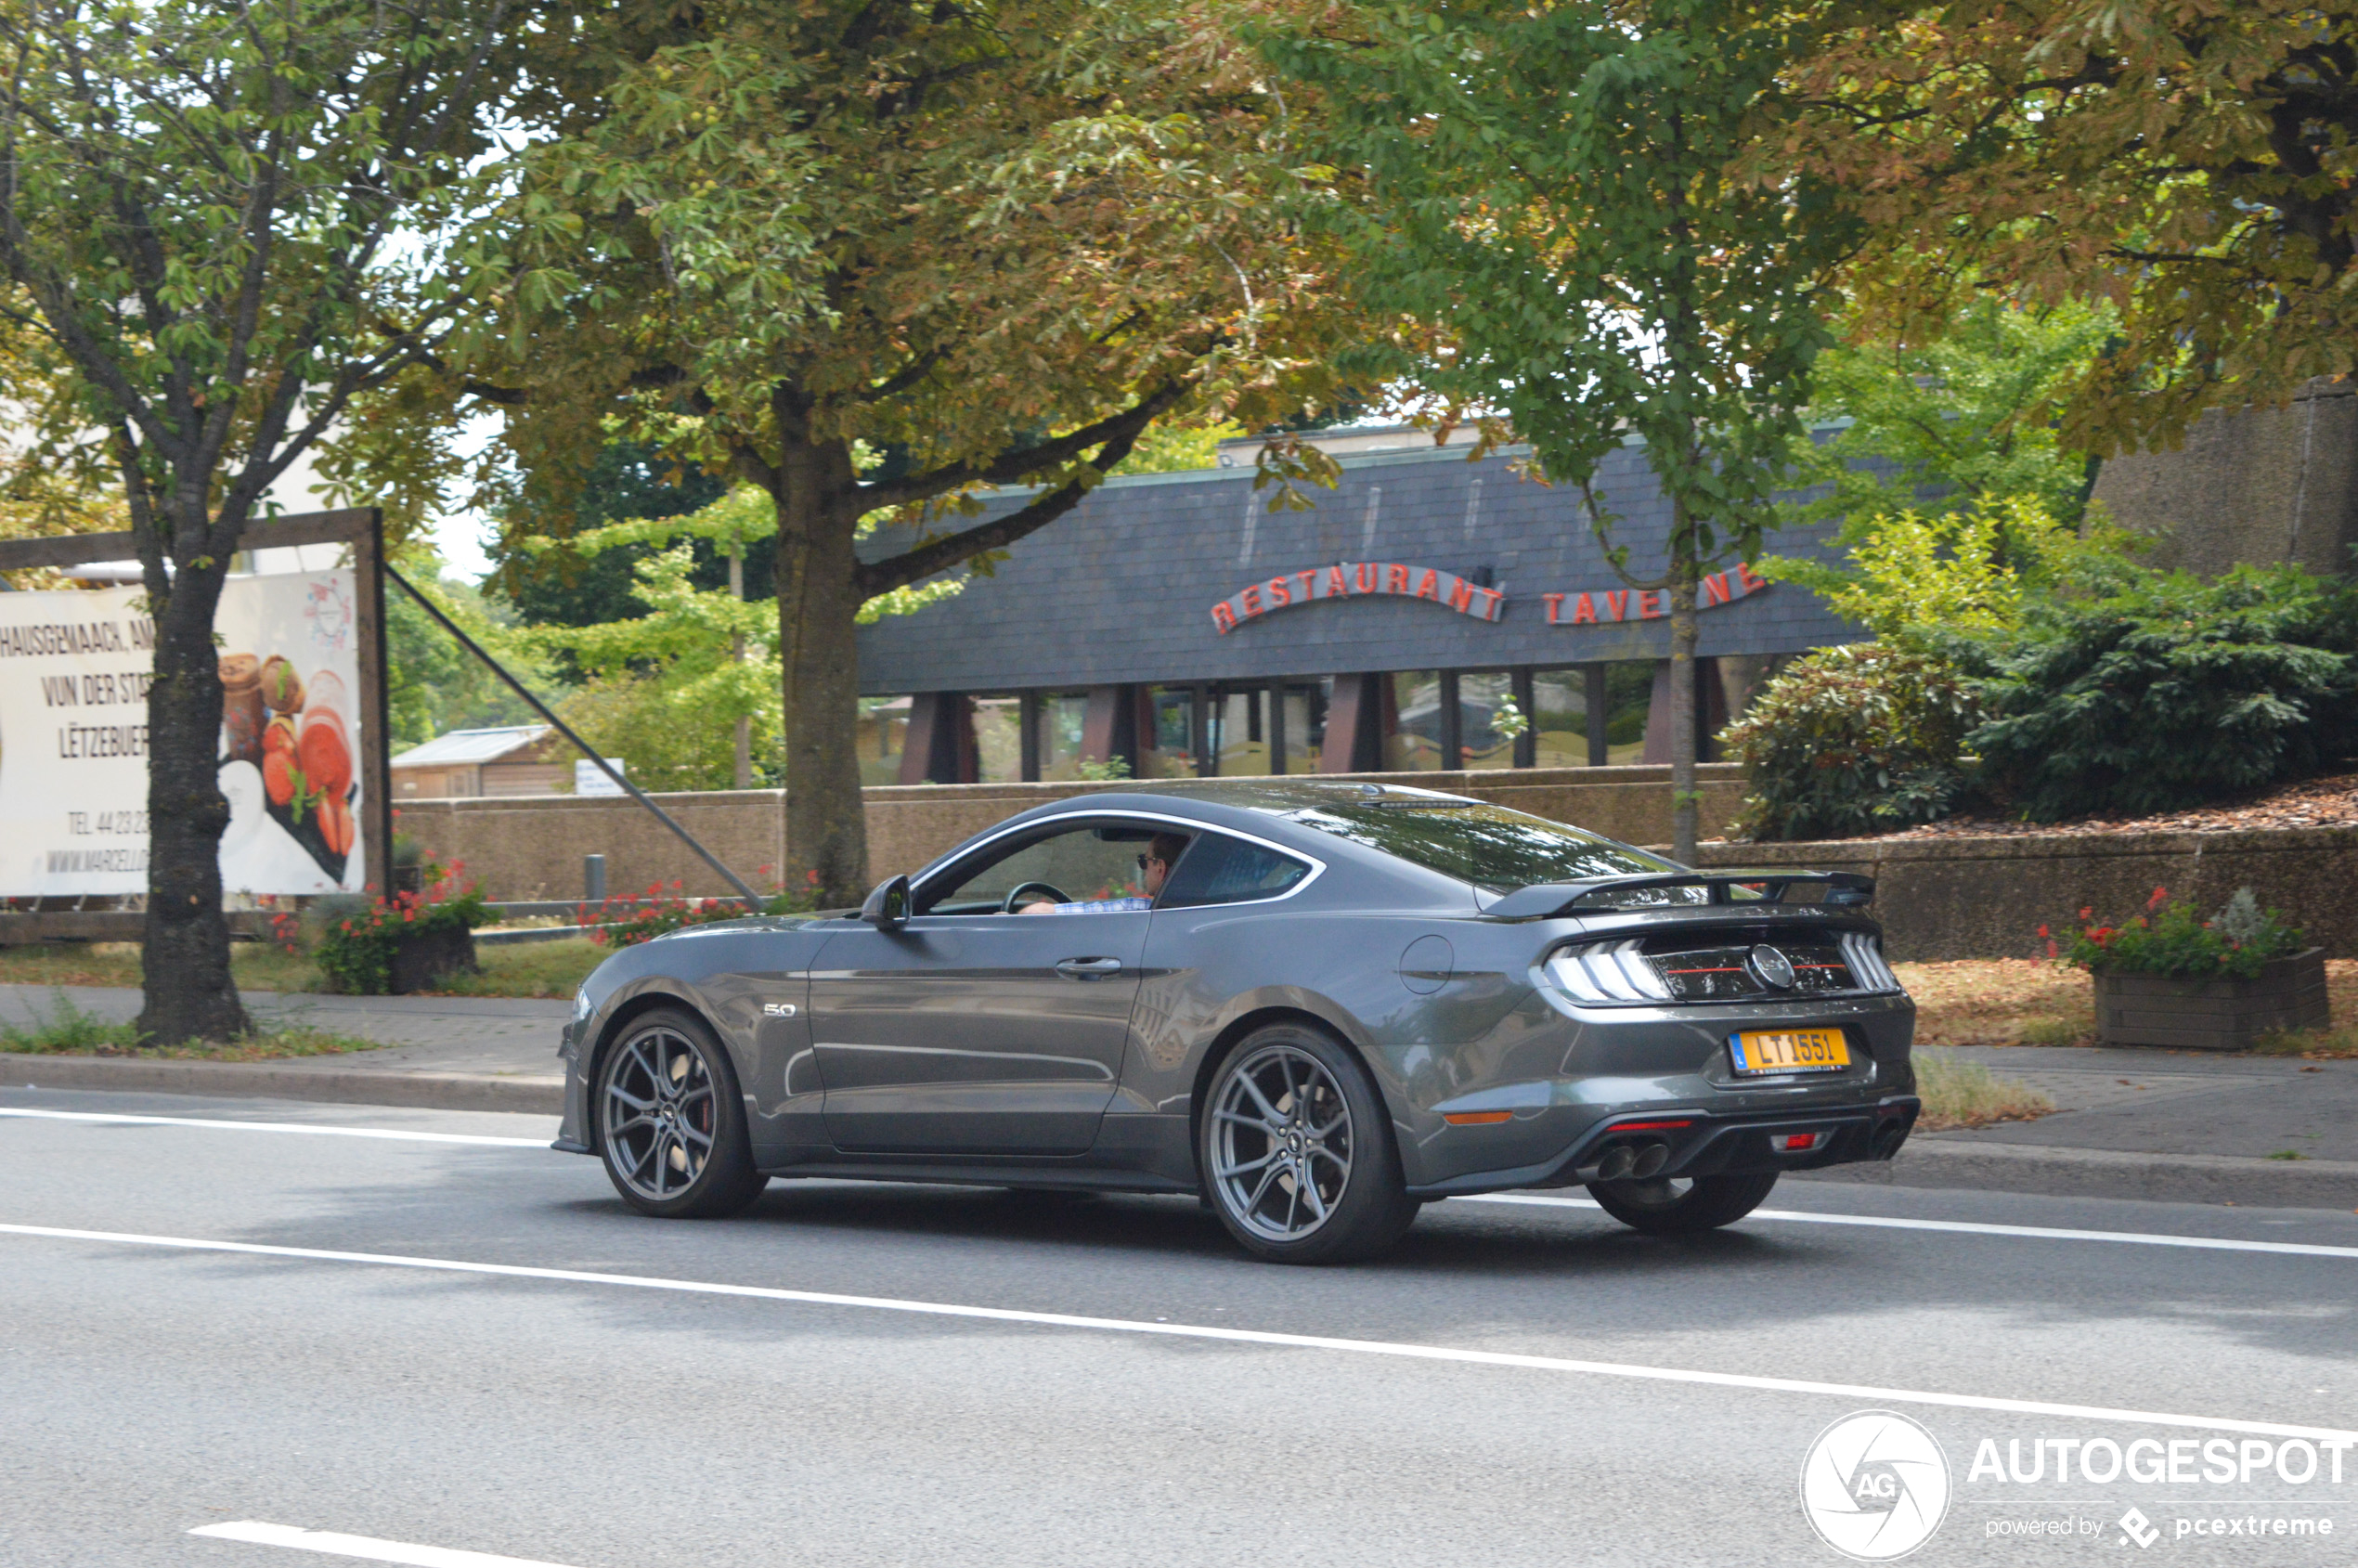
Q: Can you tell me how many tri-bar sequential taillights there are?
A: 2